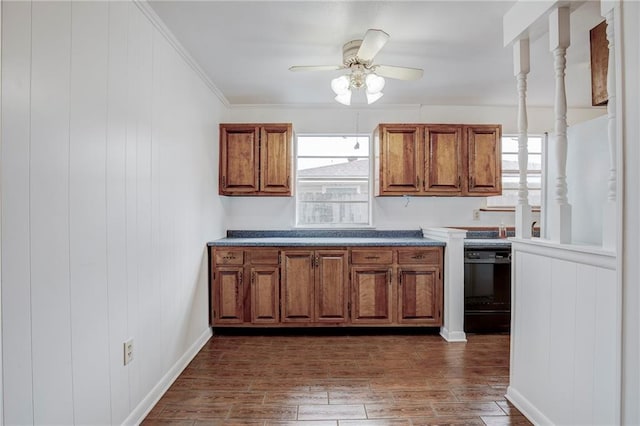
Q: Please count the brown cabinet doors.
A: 11